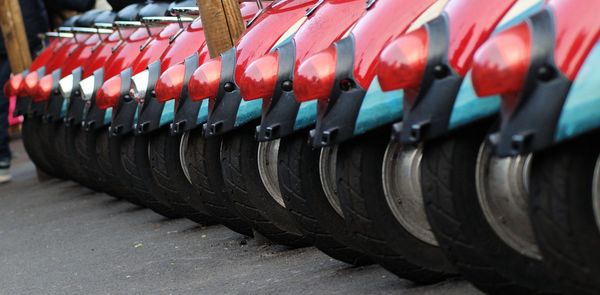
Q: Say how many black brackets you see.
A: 13